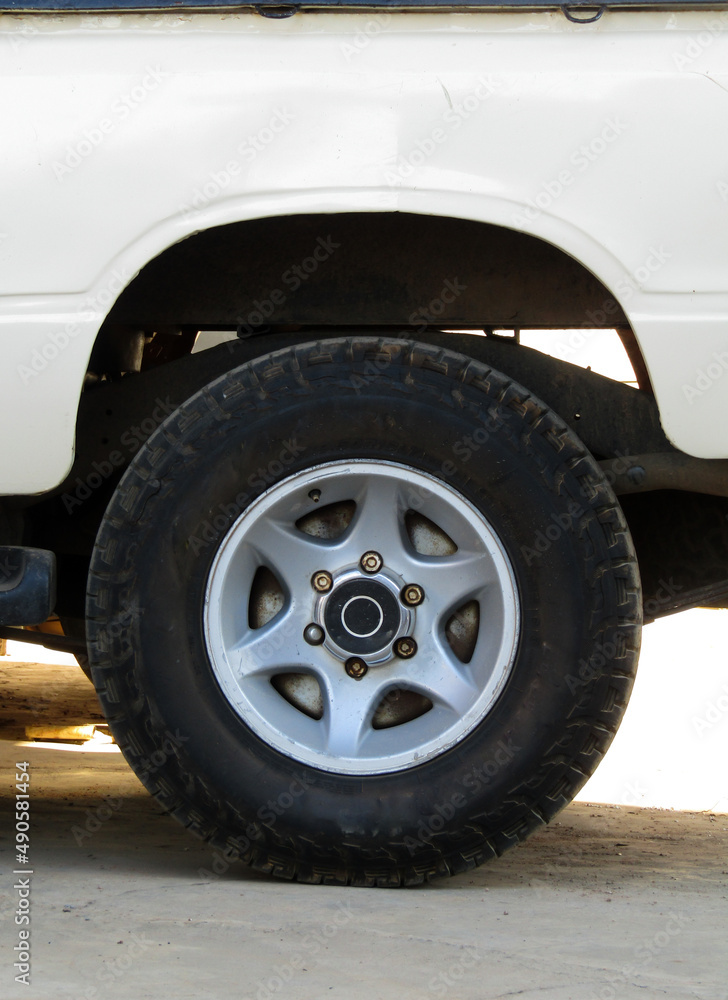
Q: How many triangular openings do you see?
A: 6